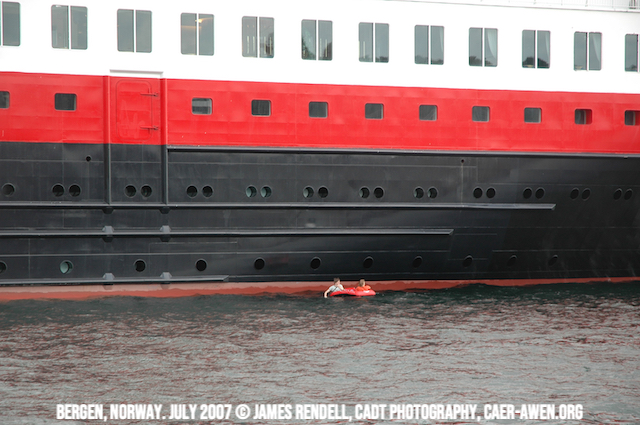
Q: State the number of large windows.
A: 12